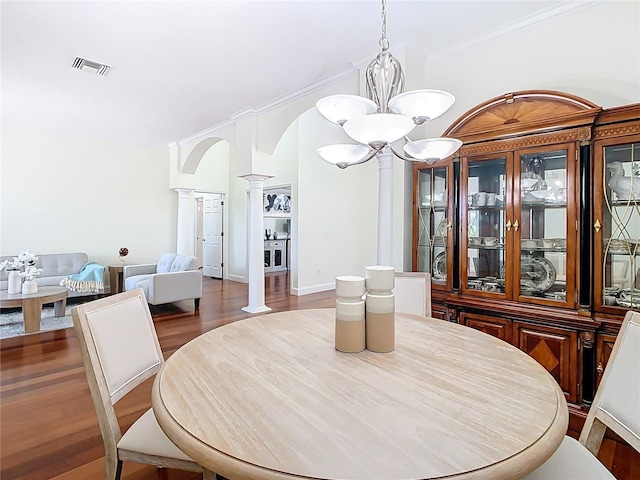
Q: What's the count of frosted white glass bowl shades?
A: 5